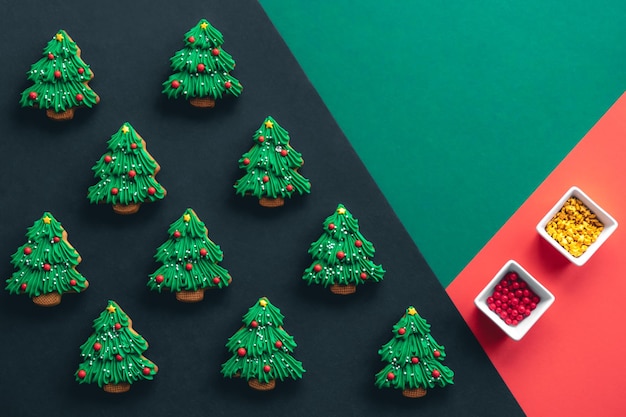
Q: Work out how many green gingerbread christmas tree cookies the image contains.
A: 10